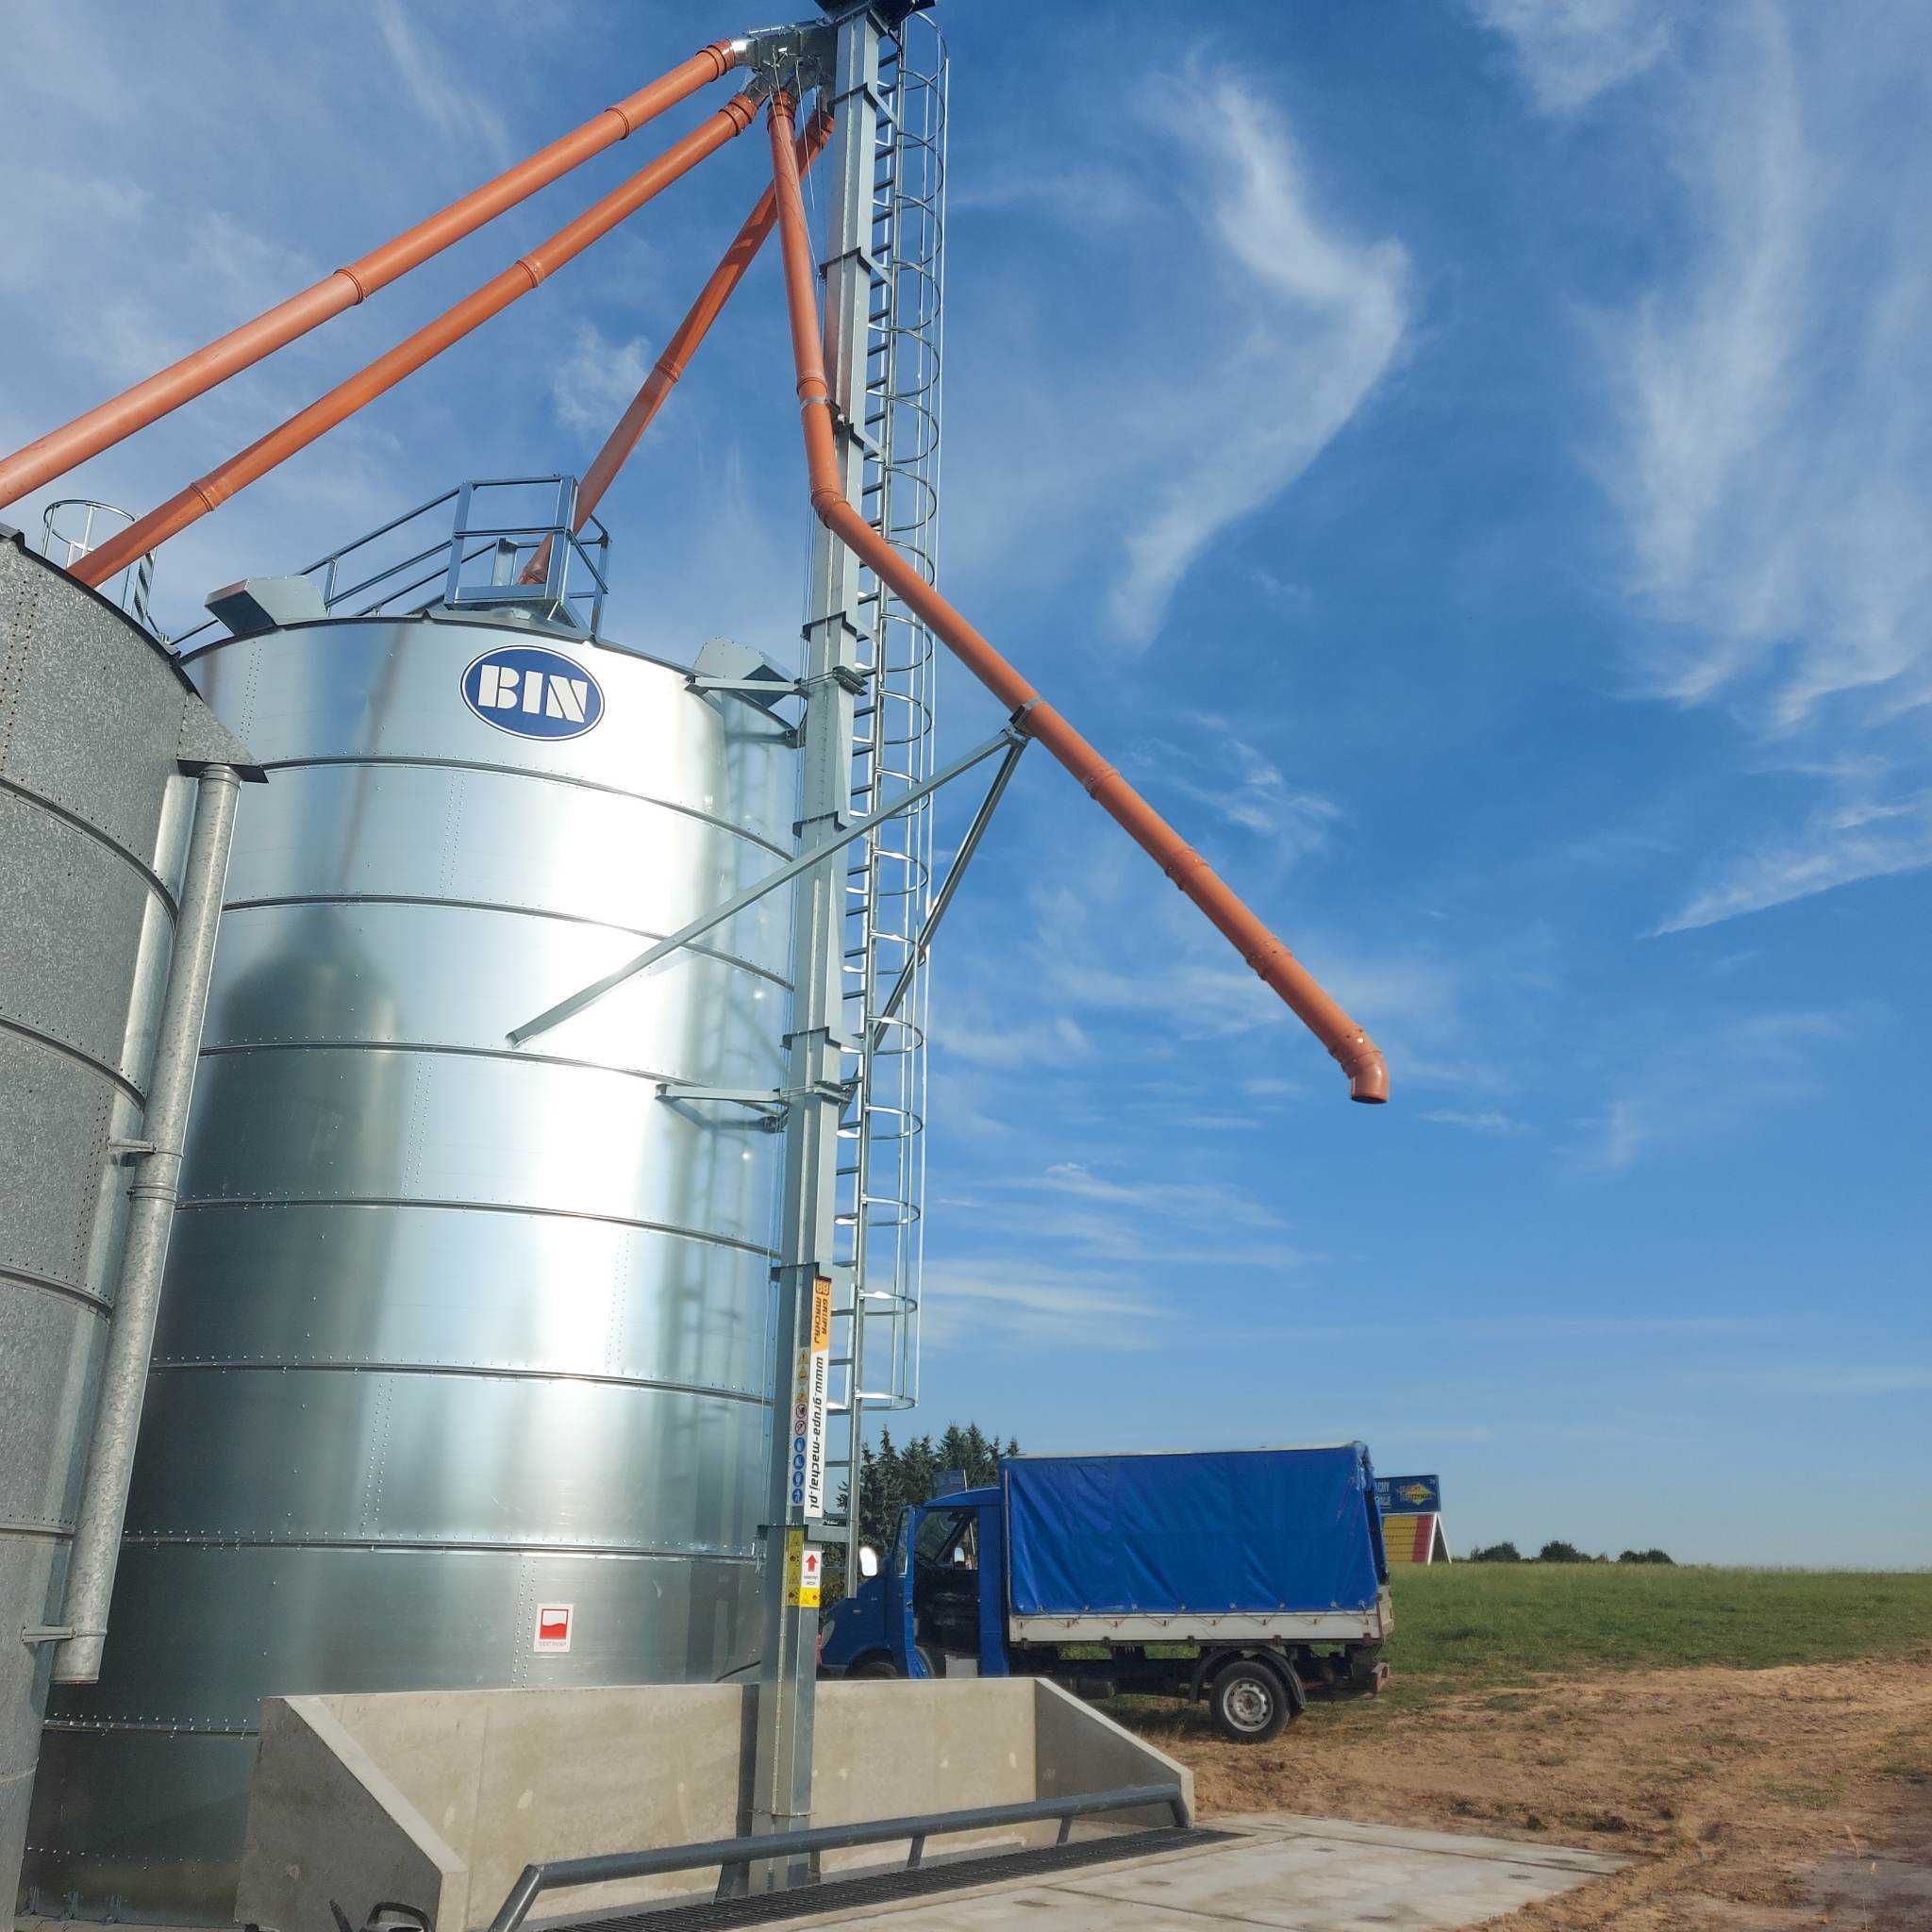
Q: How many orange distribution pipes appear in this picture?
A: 4